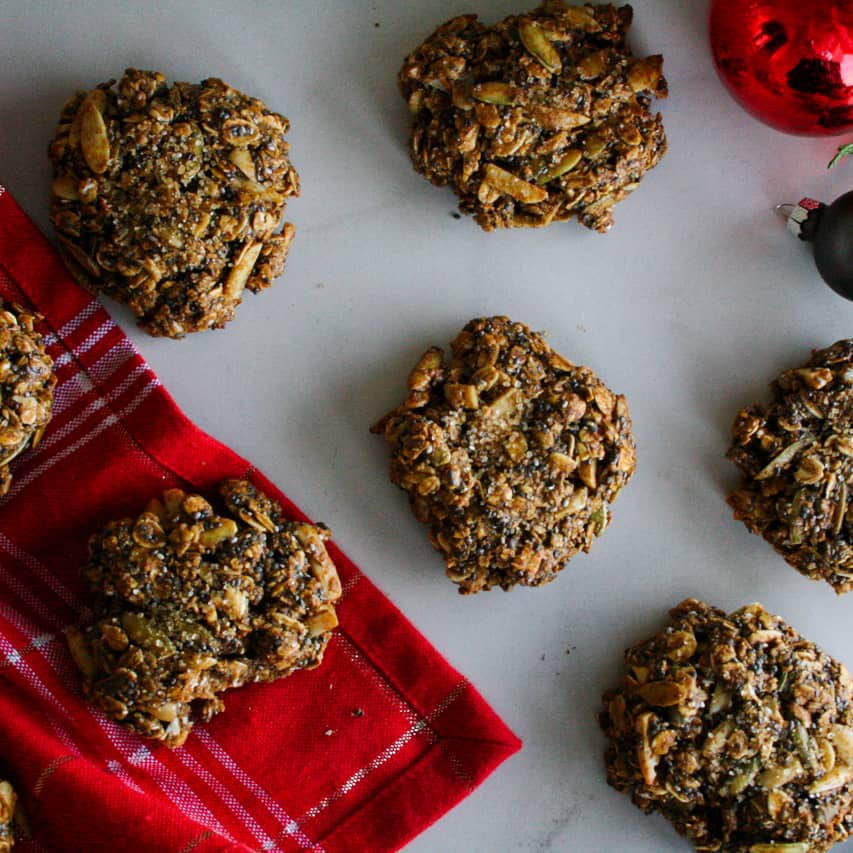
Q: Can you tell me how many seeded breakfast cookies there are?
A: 8